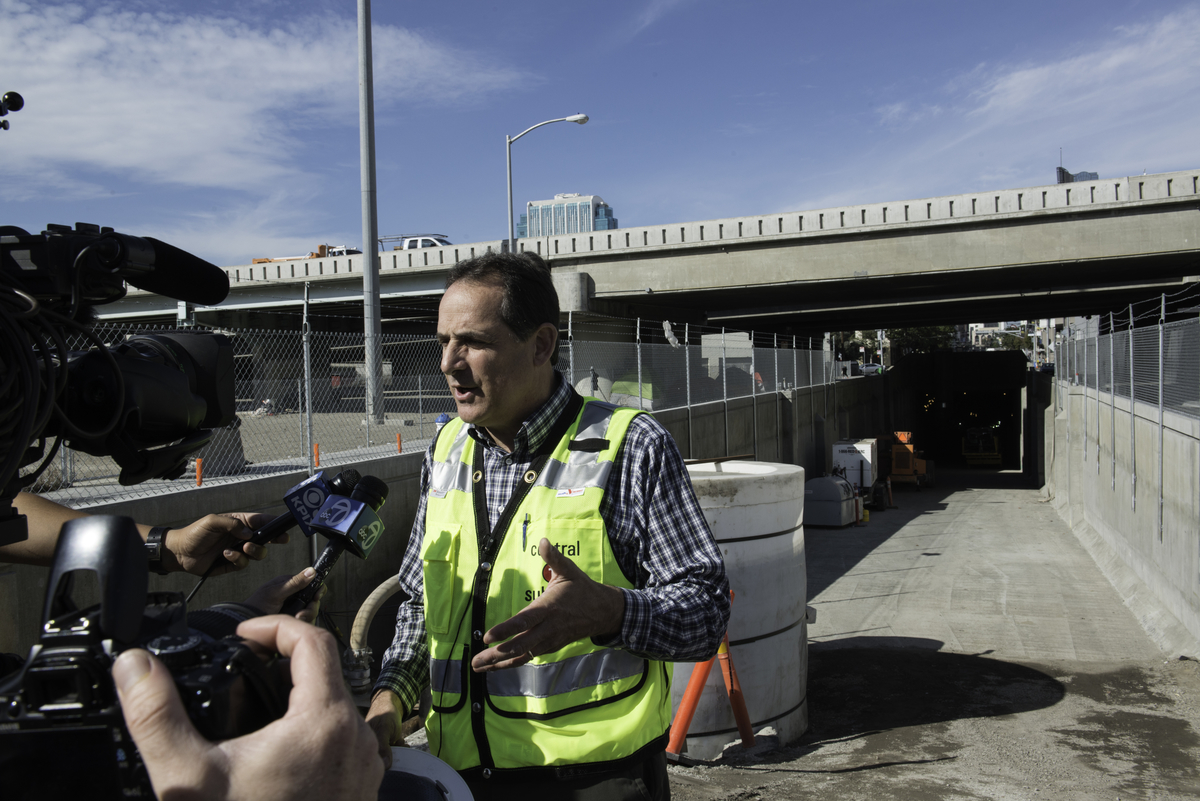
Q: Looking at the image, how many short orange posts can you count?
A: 3